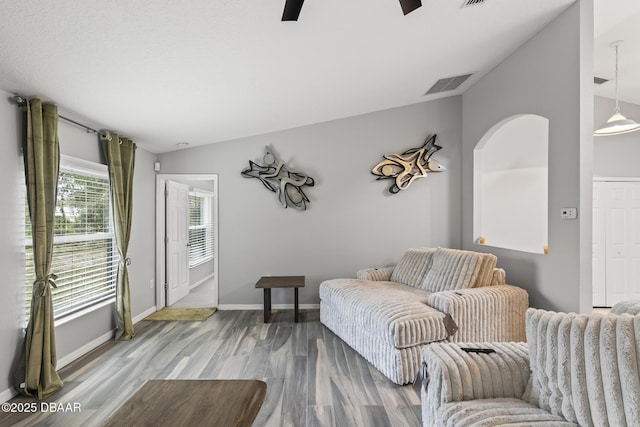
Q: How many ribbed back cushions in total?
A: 3